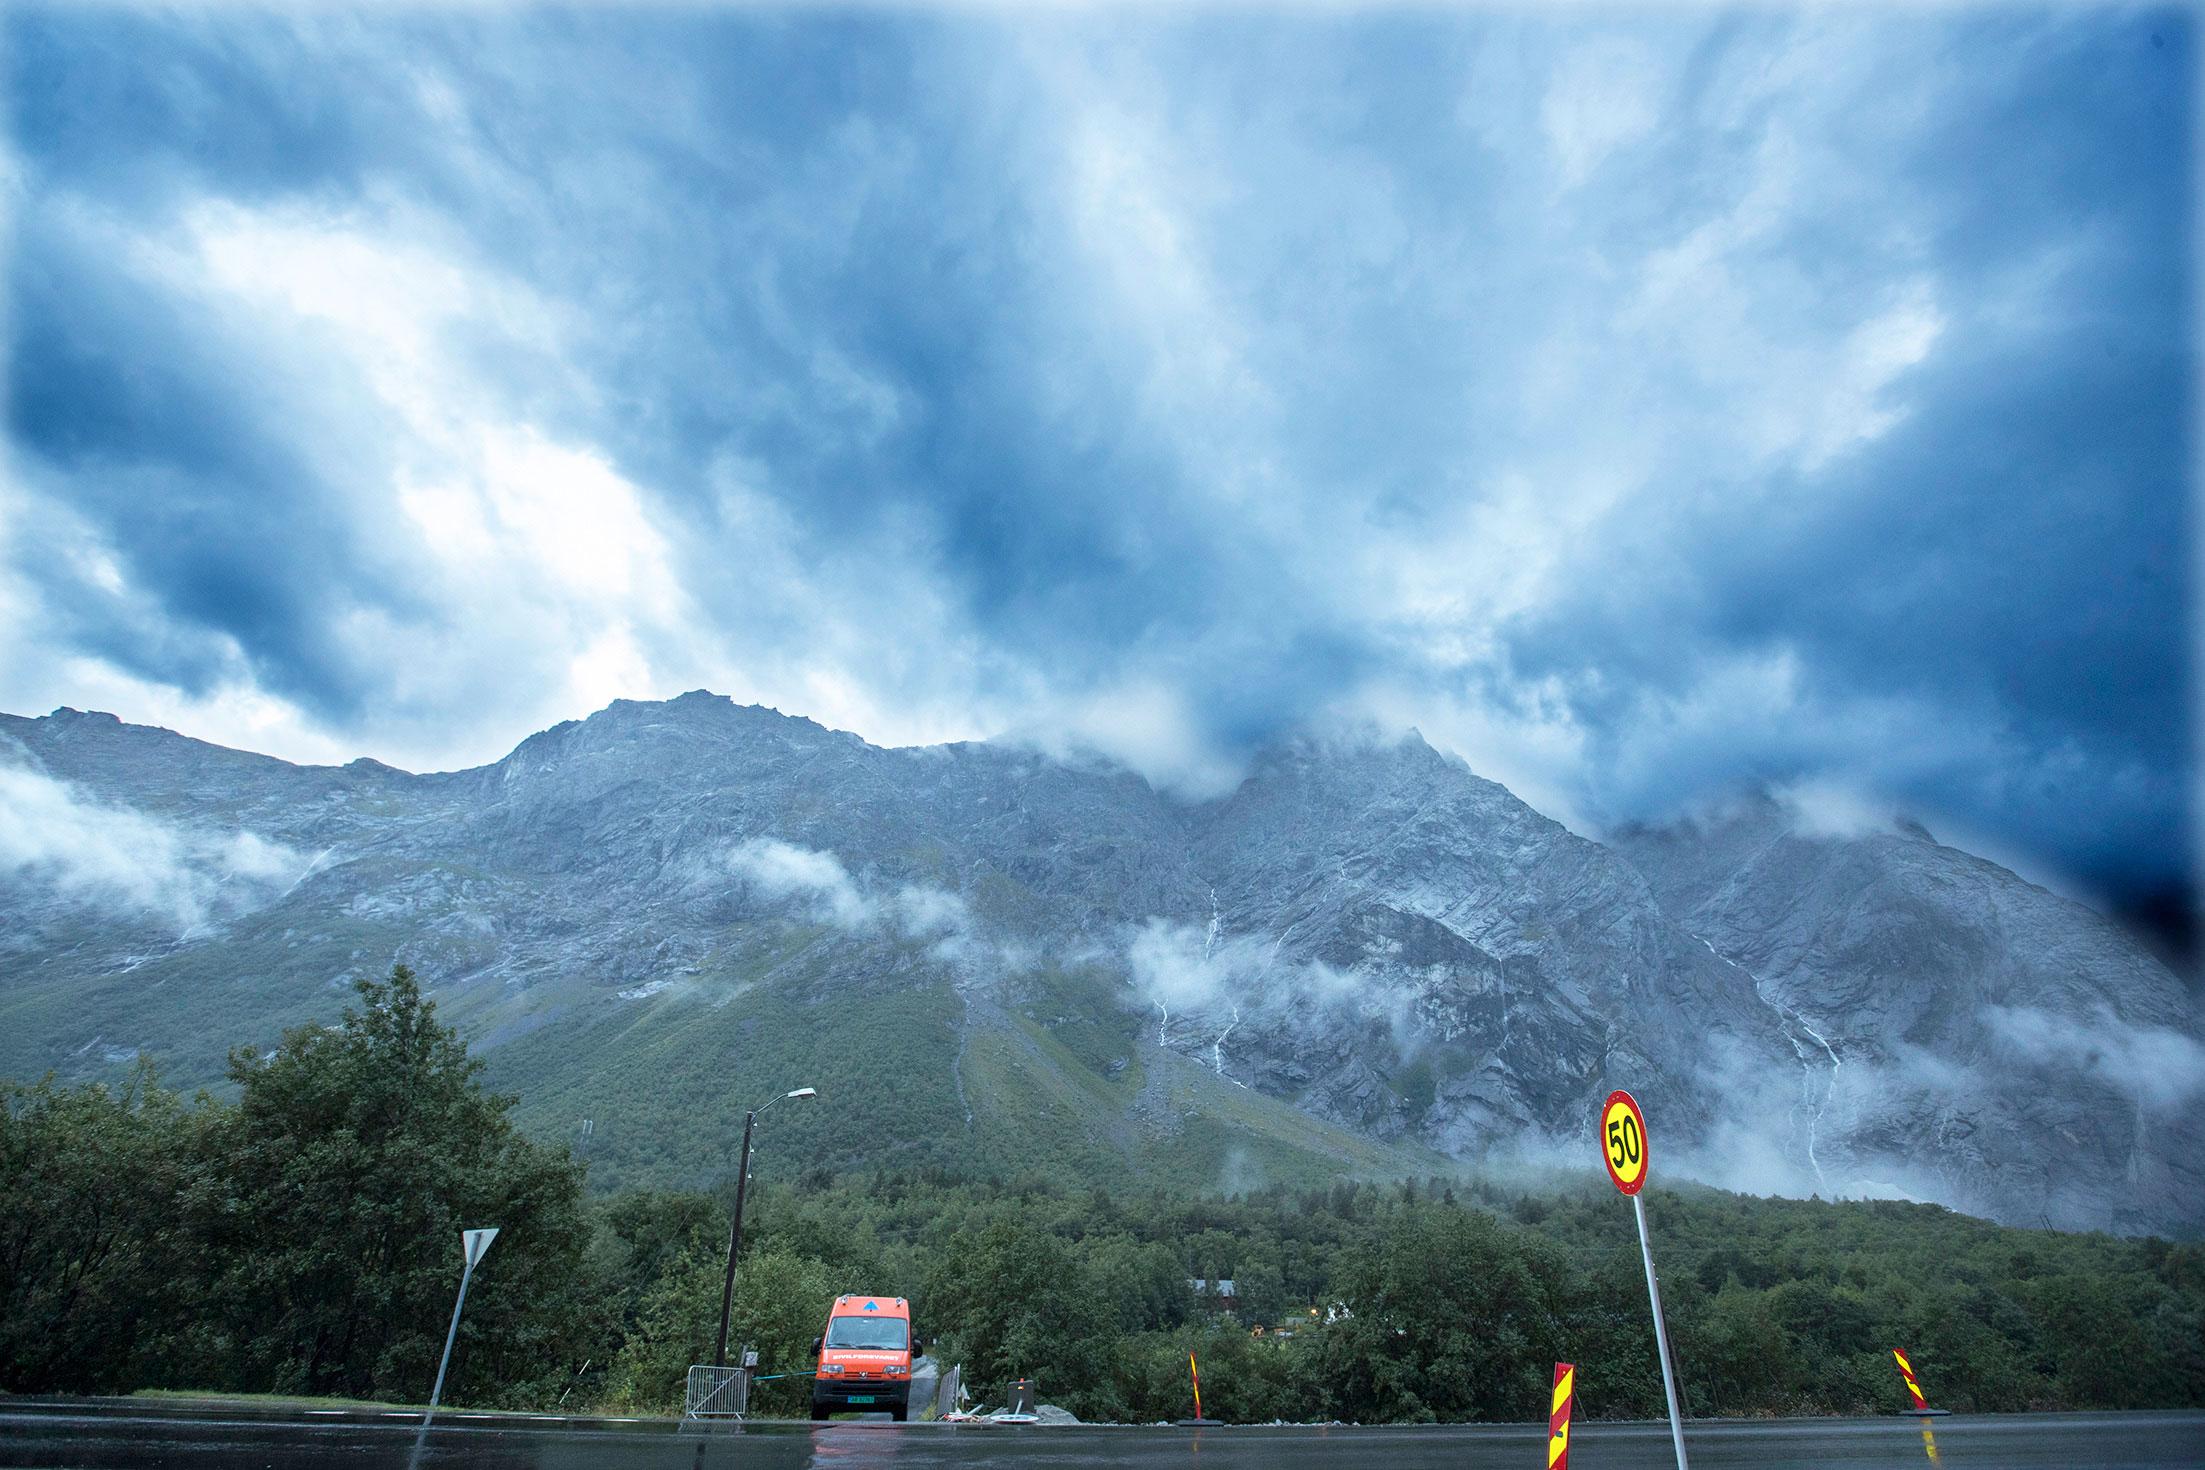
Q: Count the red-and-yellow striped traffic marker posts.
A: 3